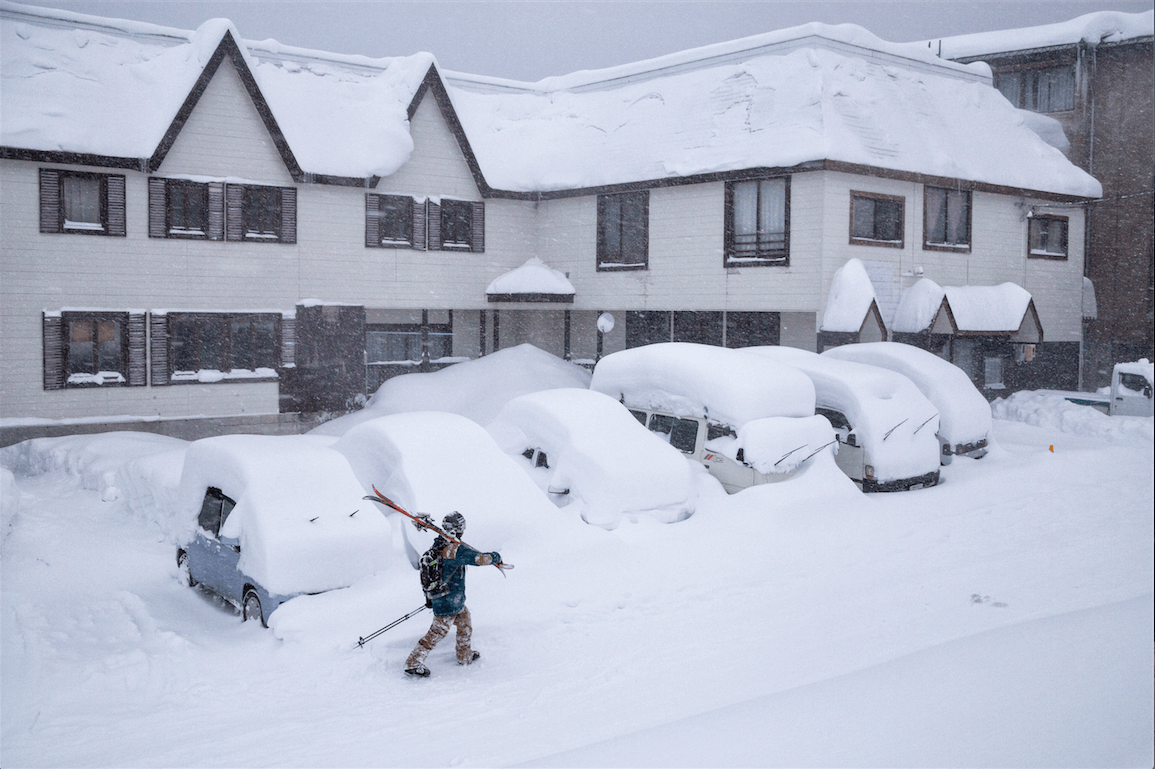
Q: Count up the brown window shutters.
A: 14